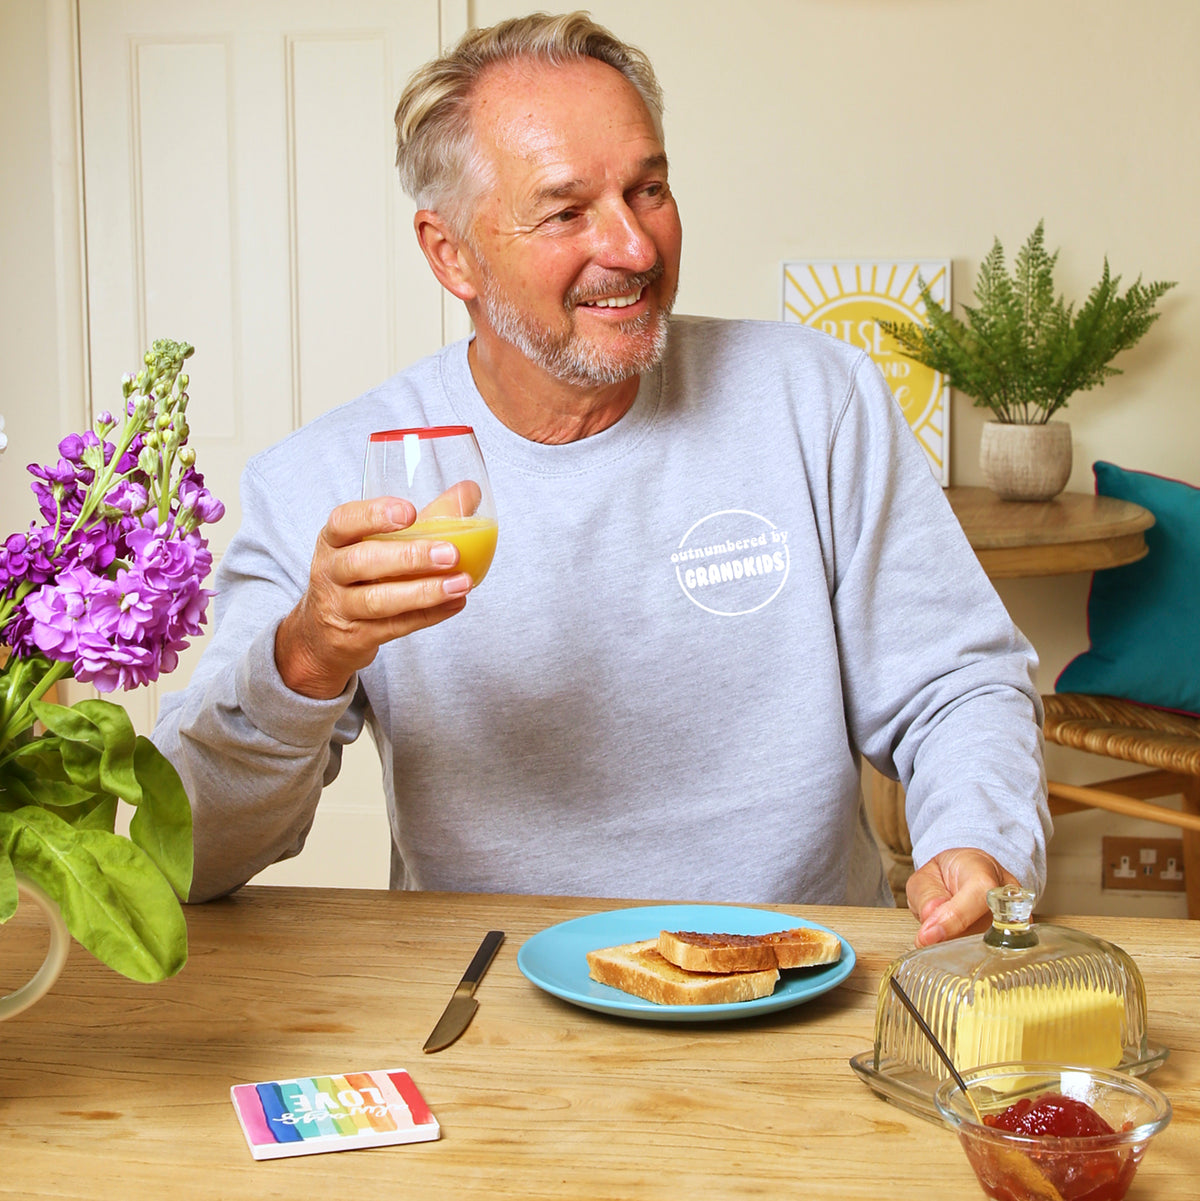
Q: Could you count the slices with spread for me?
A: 1